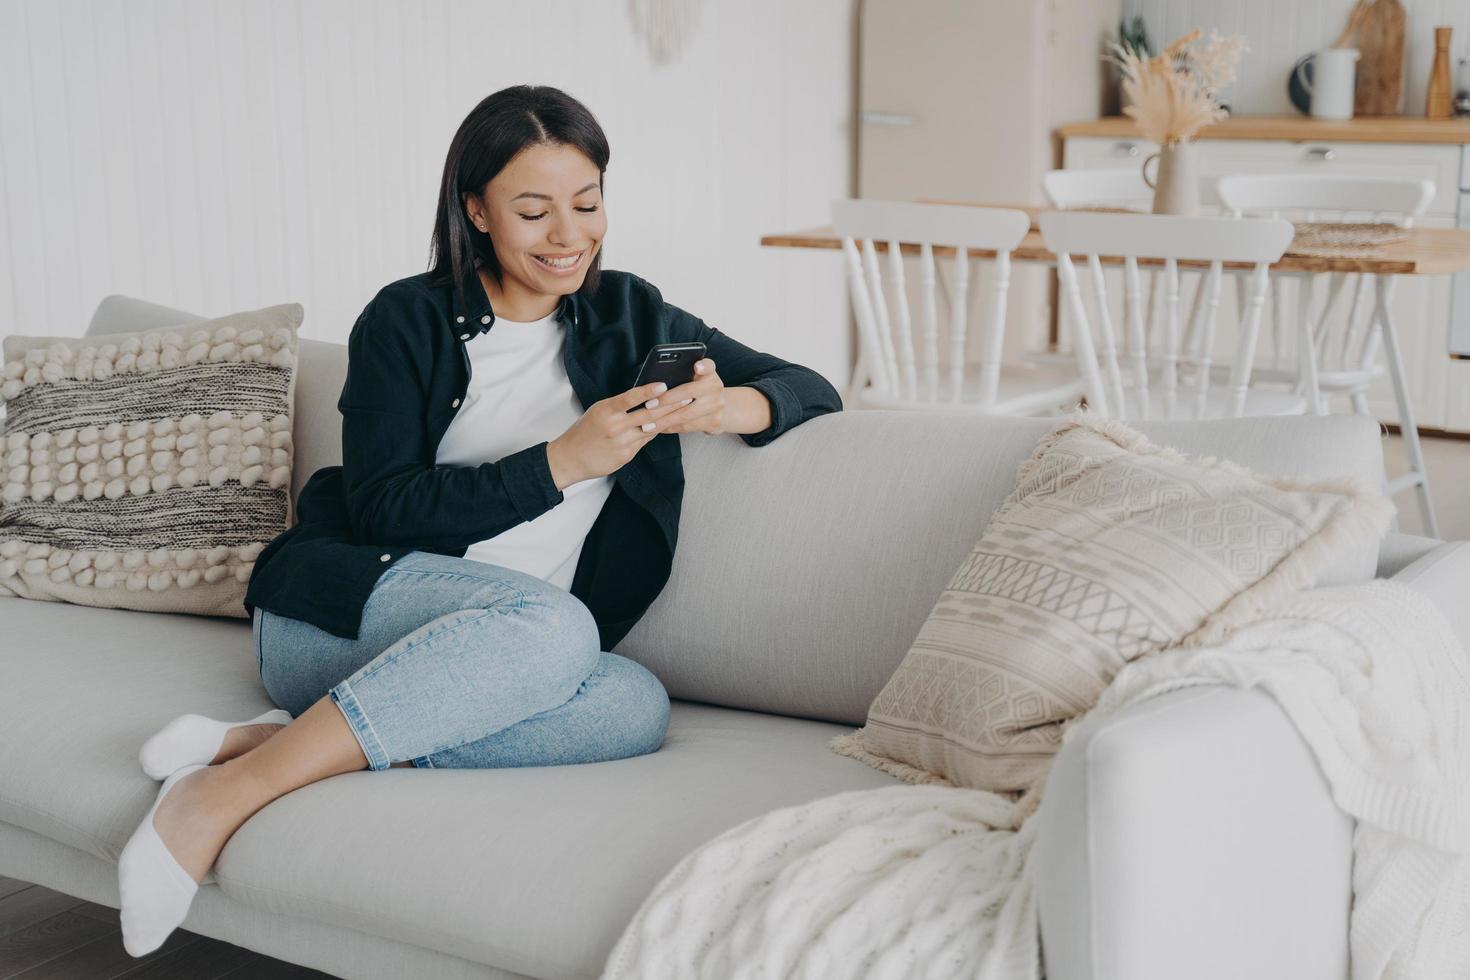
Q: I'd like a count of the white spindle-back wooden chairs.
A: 4